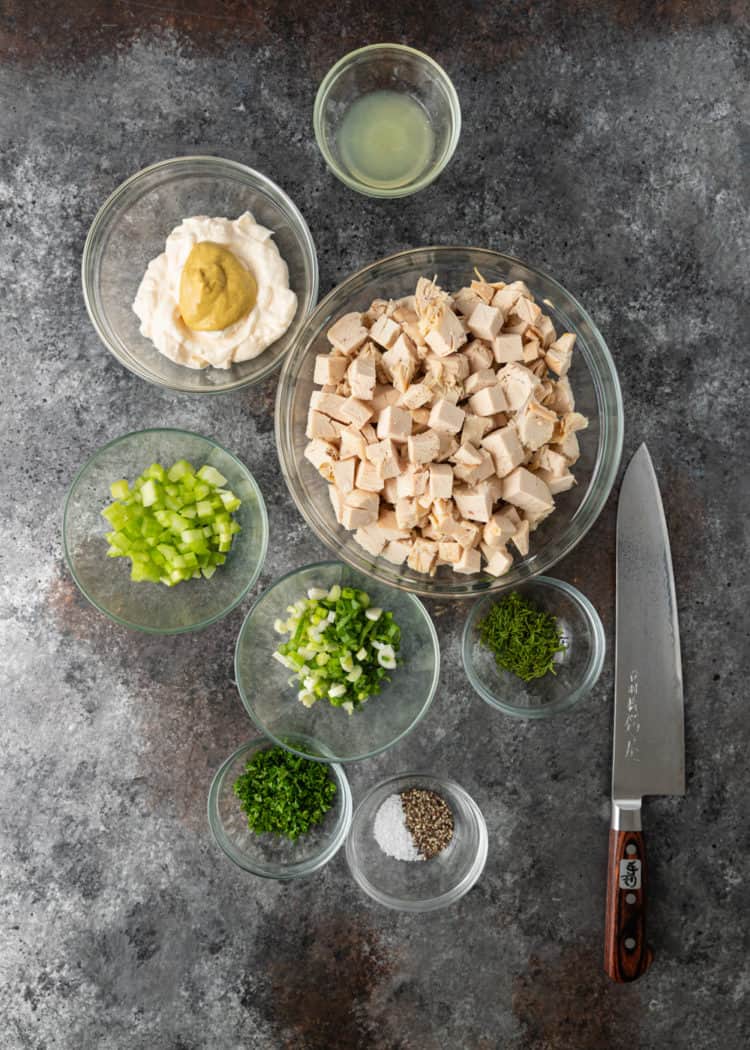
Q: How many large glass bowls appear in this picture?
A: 1